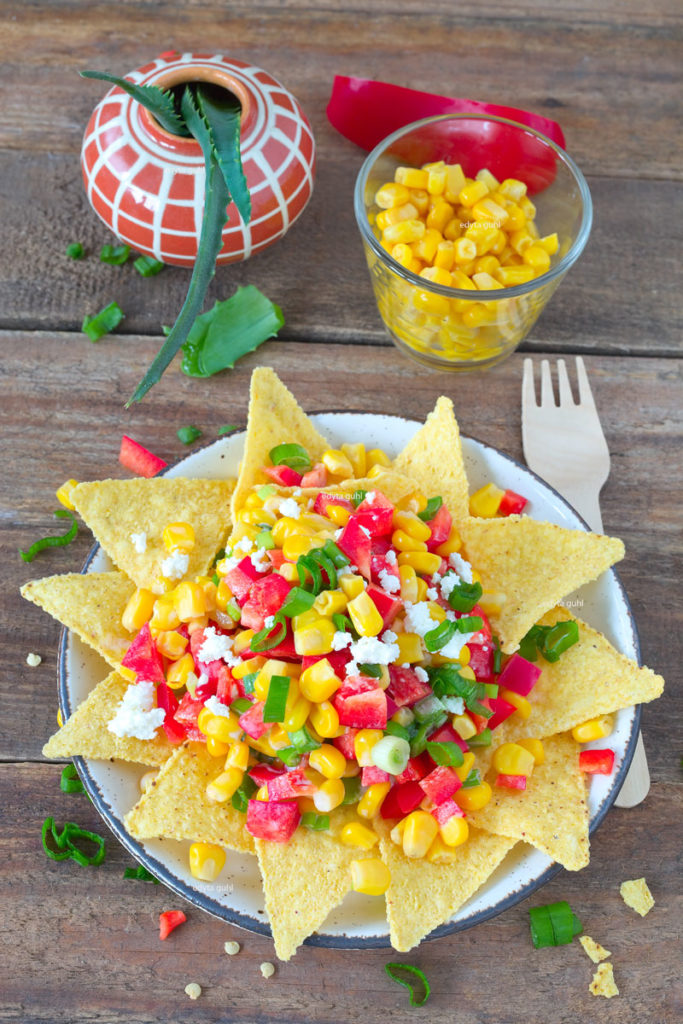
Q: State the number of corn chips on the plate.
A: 11